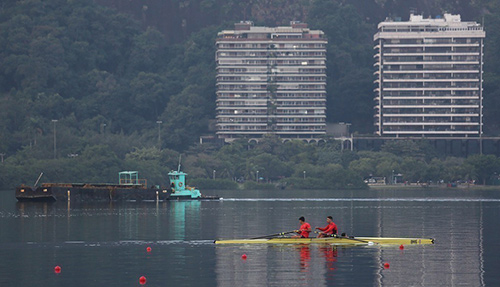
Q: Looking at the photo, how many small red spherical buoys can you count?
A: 6